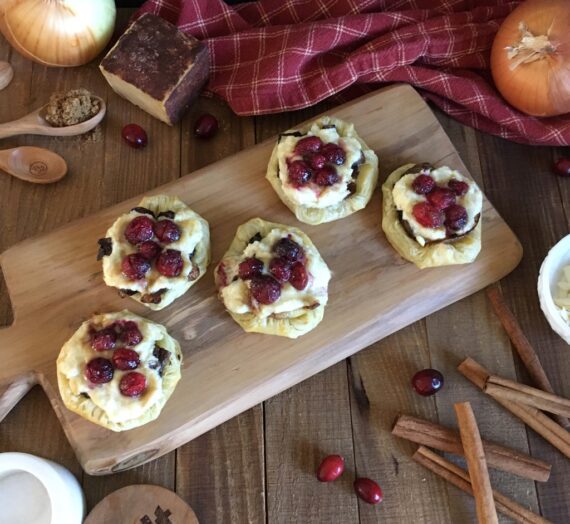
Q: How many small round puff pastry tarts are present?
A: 5